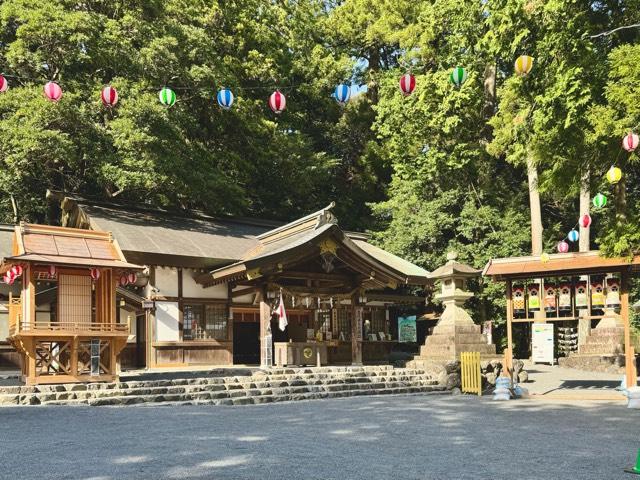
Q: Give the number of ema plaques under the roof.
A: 7